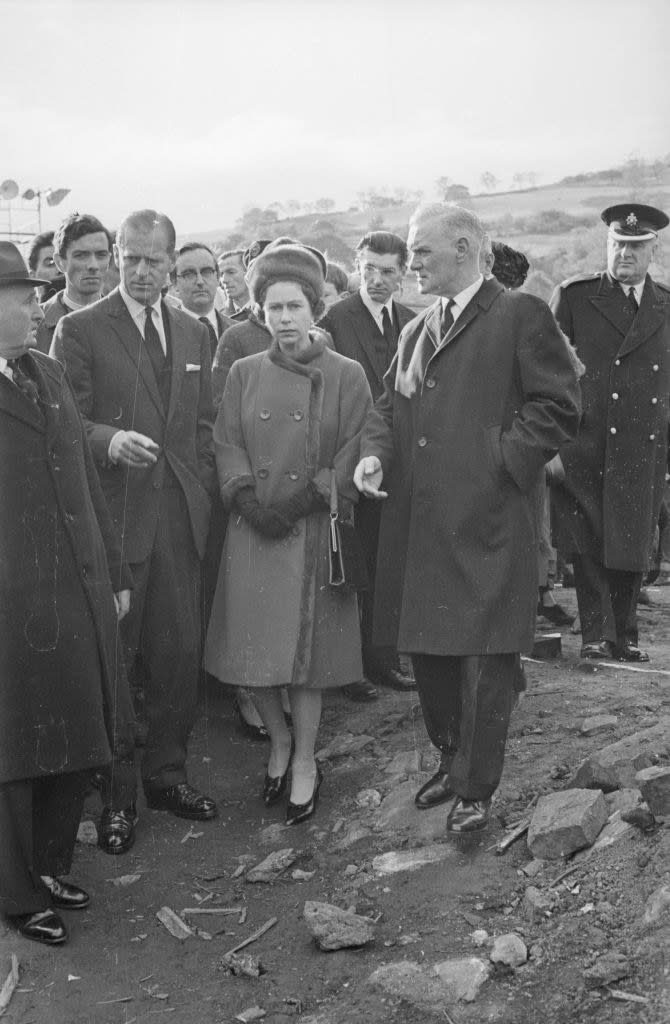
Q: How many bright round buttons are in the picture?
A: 6